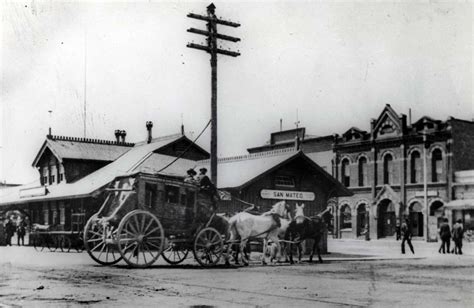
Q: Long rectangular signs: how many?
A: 1